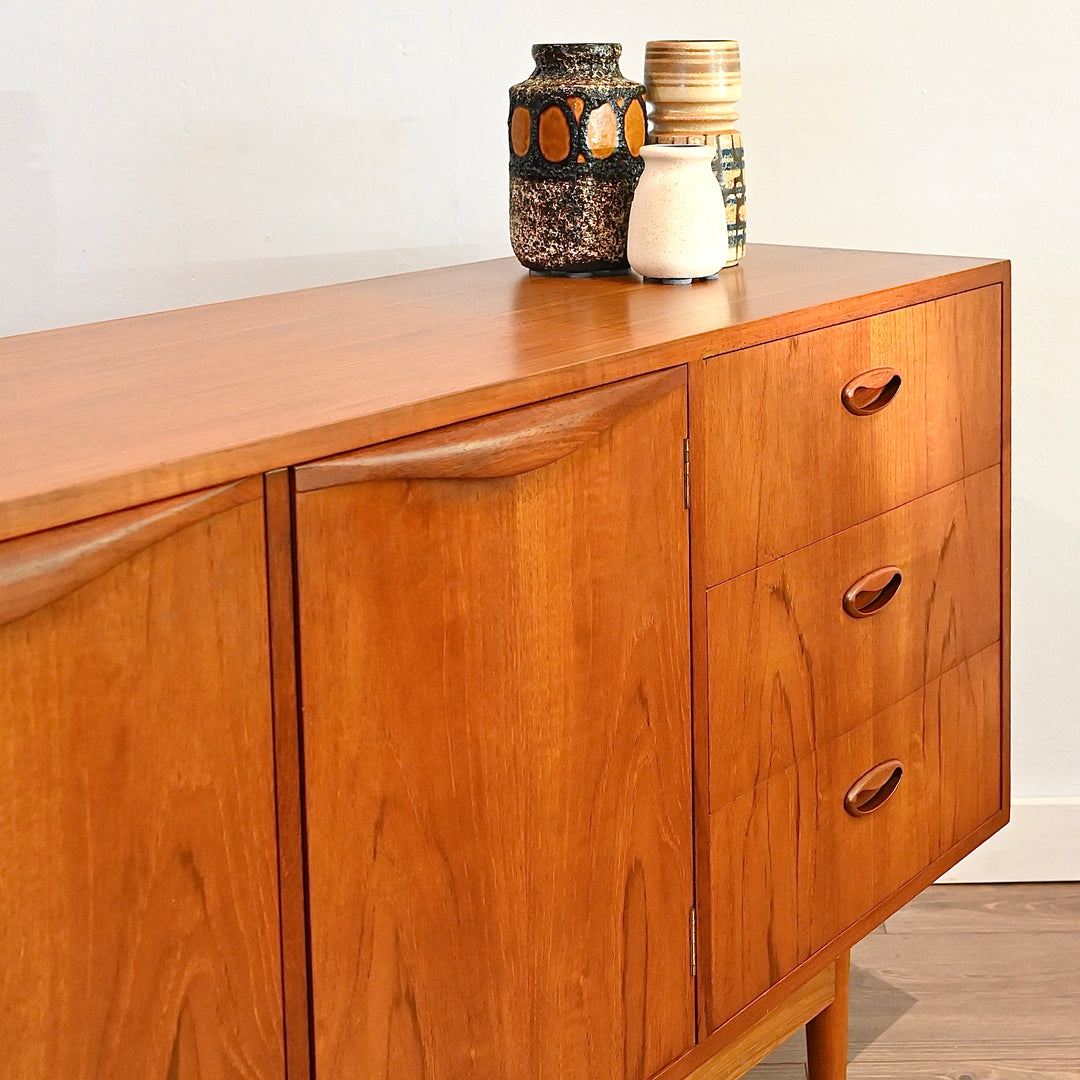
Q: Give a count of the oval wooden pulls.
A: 3